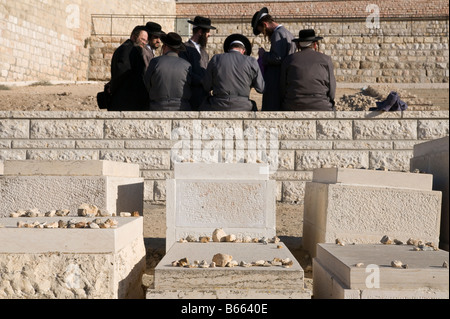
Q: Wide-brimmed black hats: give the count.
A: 6